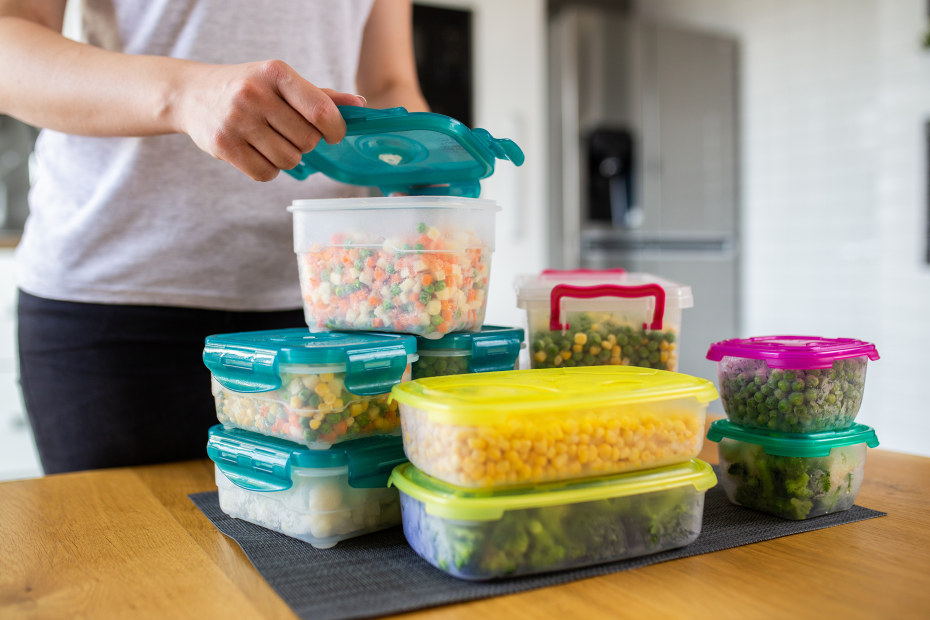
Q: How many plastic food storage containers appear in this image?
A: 9